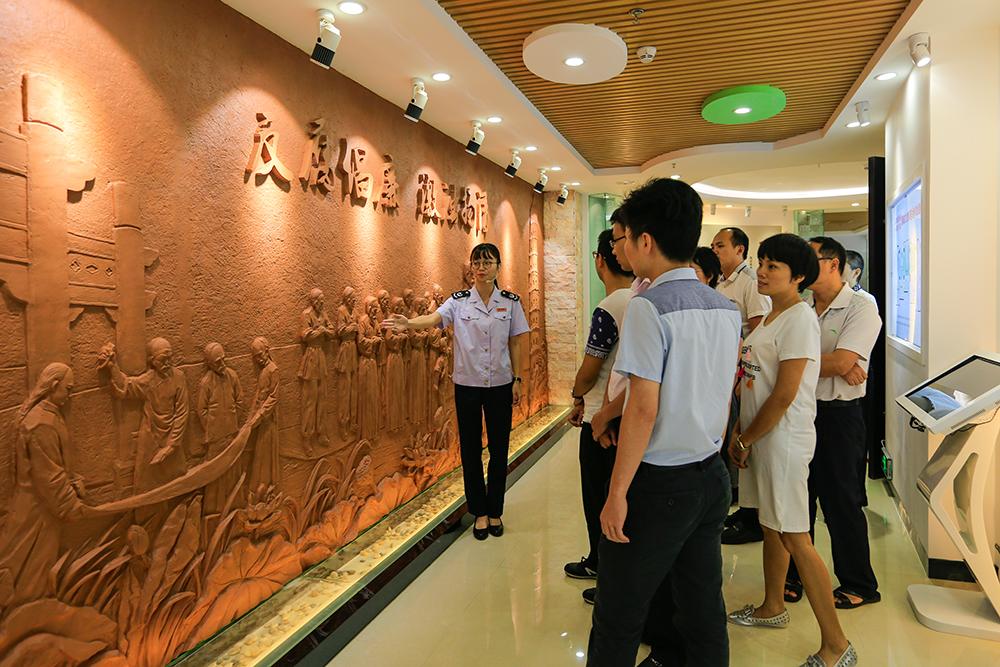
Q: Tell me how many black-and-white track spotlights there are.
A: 6